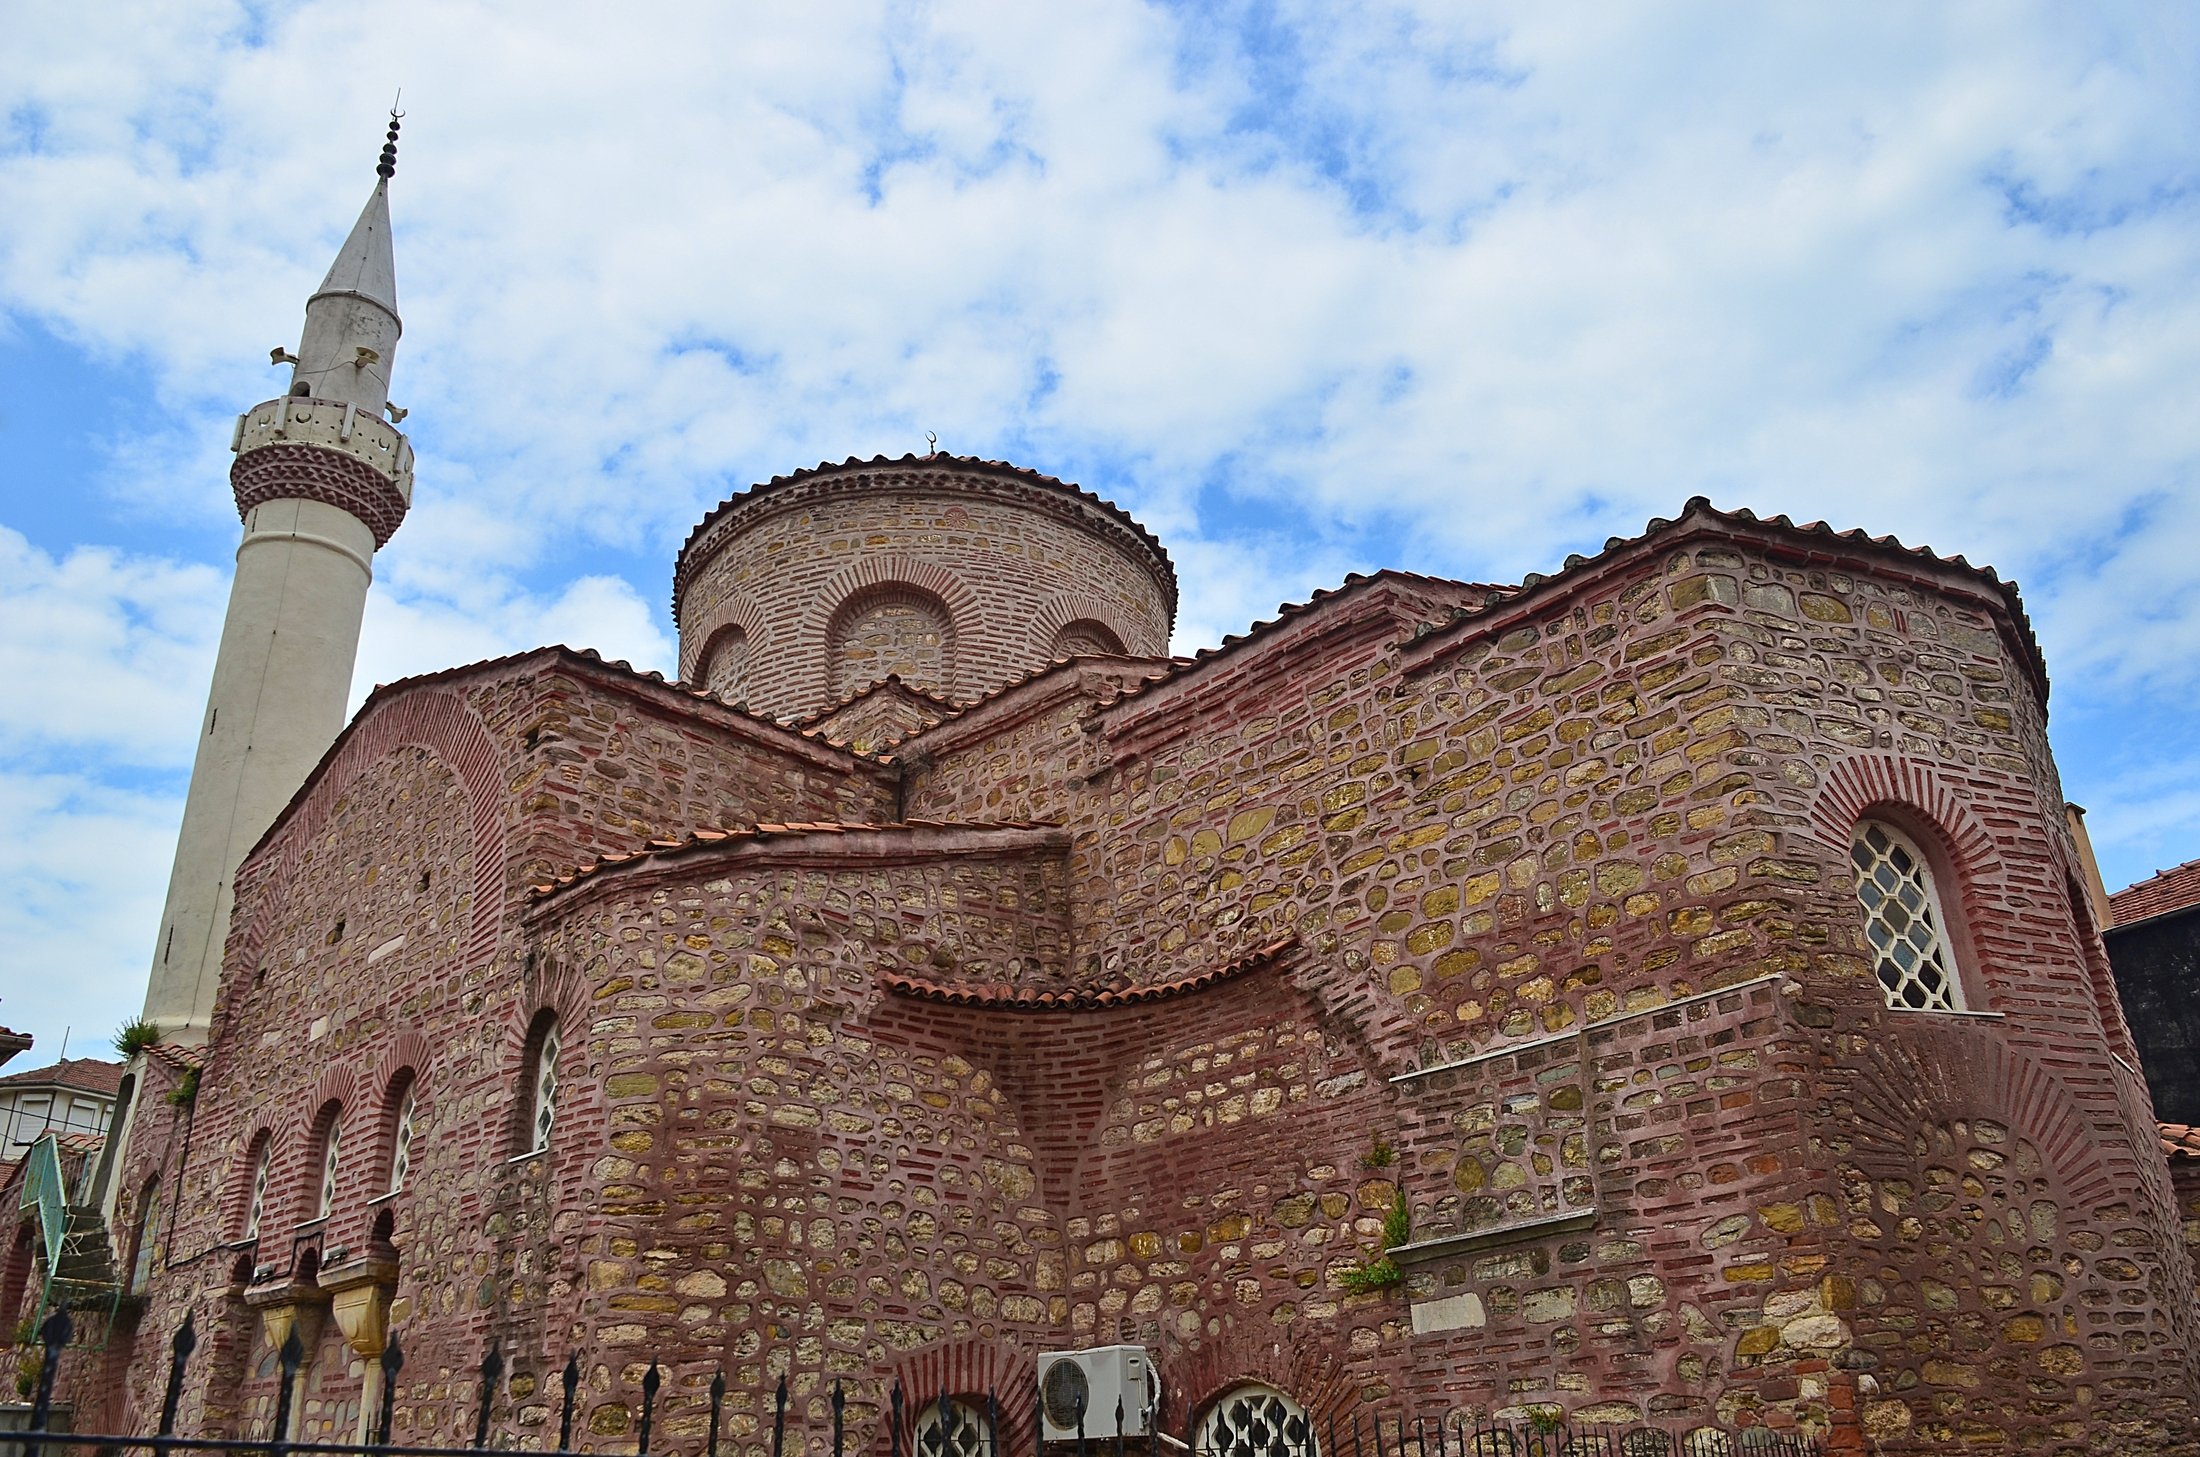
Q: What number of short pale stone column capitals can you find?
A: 2